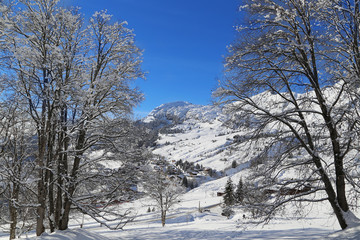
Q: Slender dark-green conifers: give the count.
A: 2